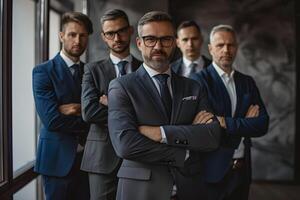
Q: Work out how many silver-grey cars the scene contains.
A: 0